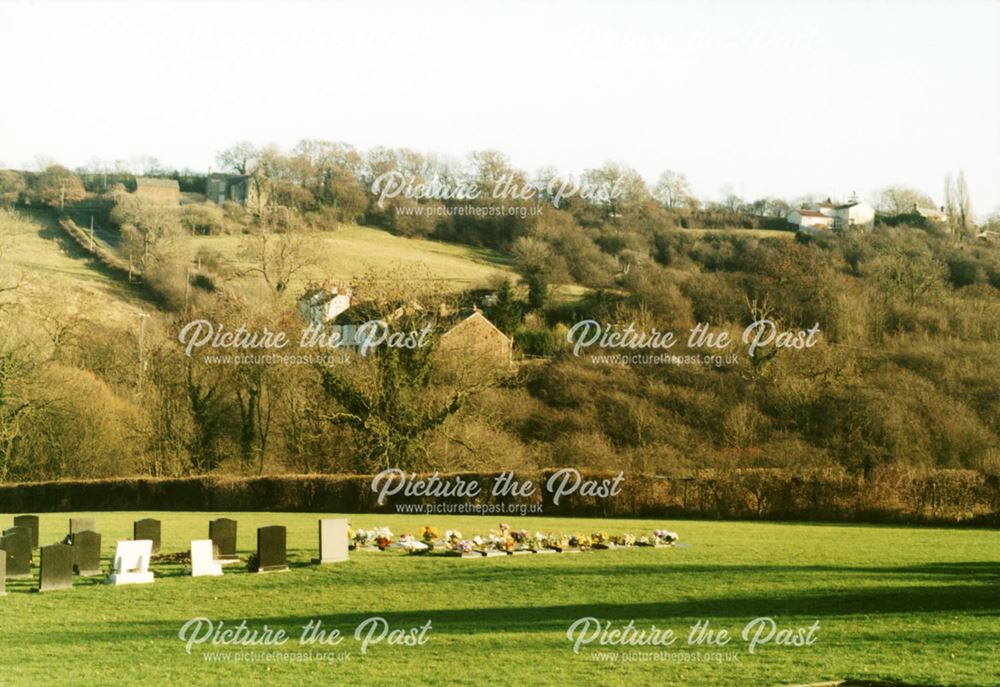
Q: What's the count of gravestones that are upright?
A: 13